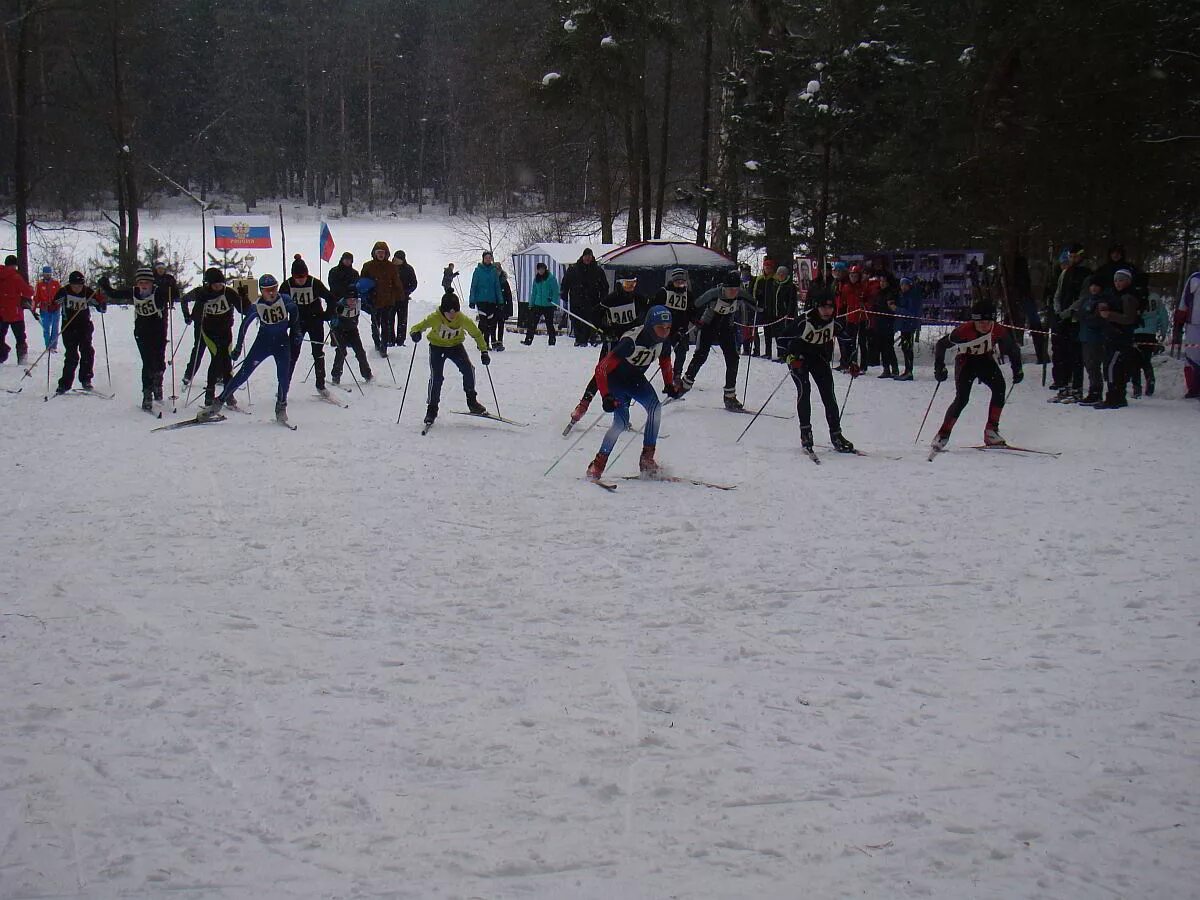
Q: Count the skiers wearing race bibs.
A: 13